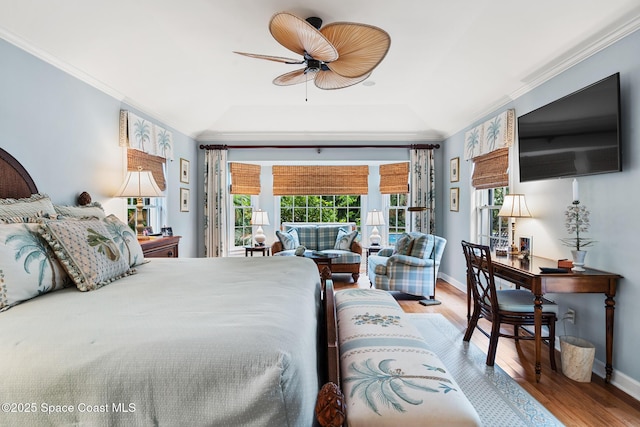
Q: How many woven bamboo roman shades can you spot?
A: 5